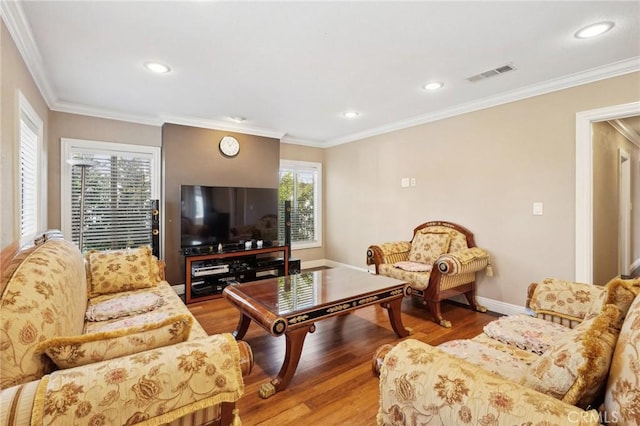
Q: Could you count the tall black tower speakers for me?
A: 2